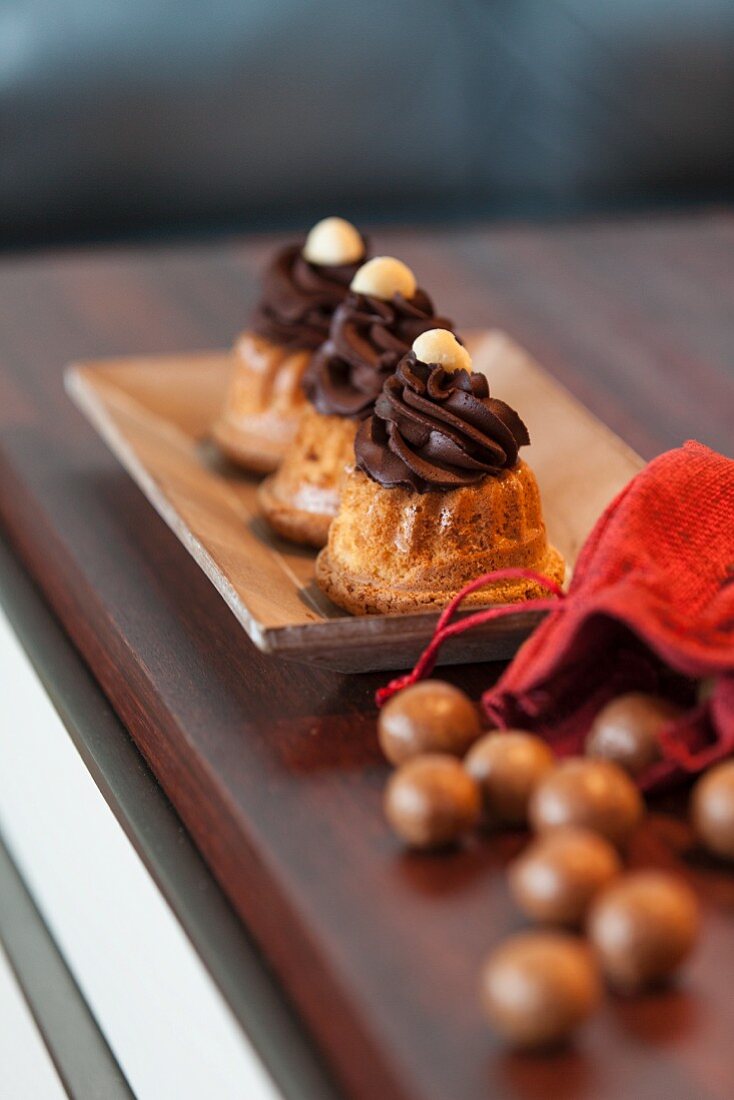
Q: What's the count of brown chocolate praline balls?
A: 9